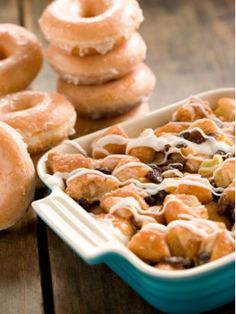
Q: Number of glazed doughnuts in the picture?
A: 7